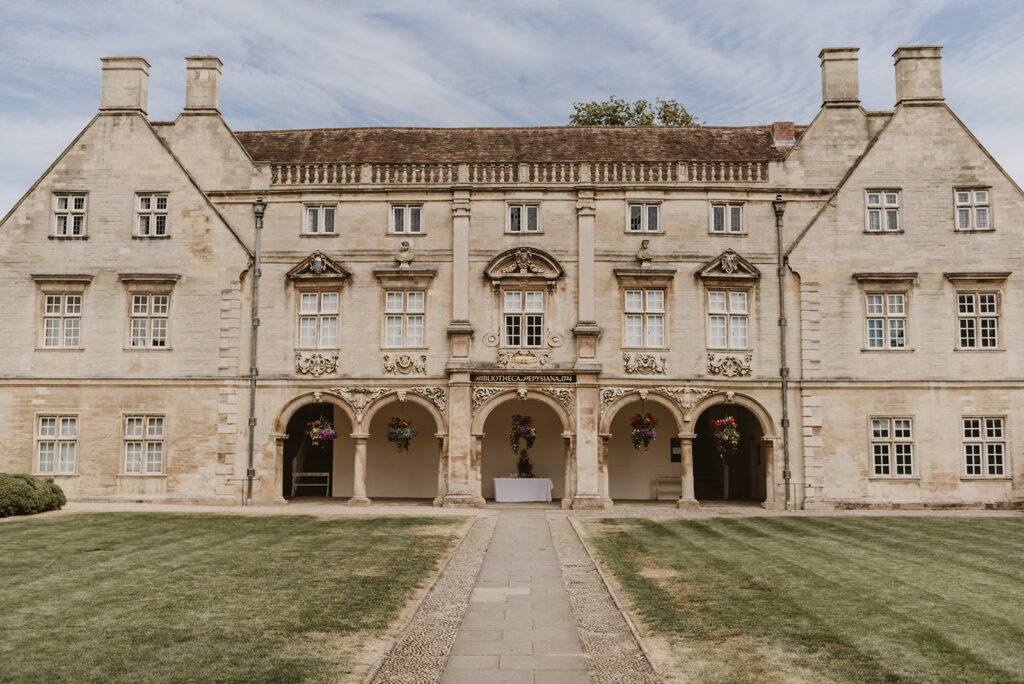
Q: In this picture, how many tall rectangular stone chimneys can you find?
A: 4